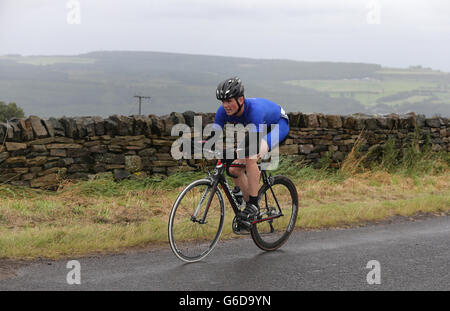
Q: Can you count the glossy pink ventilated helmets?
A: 0